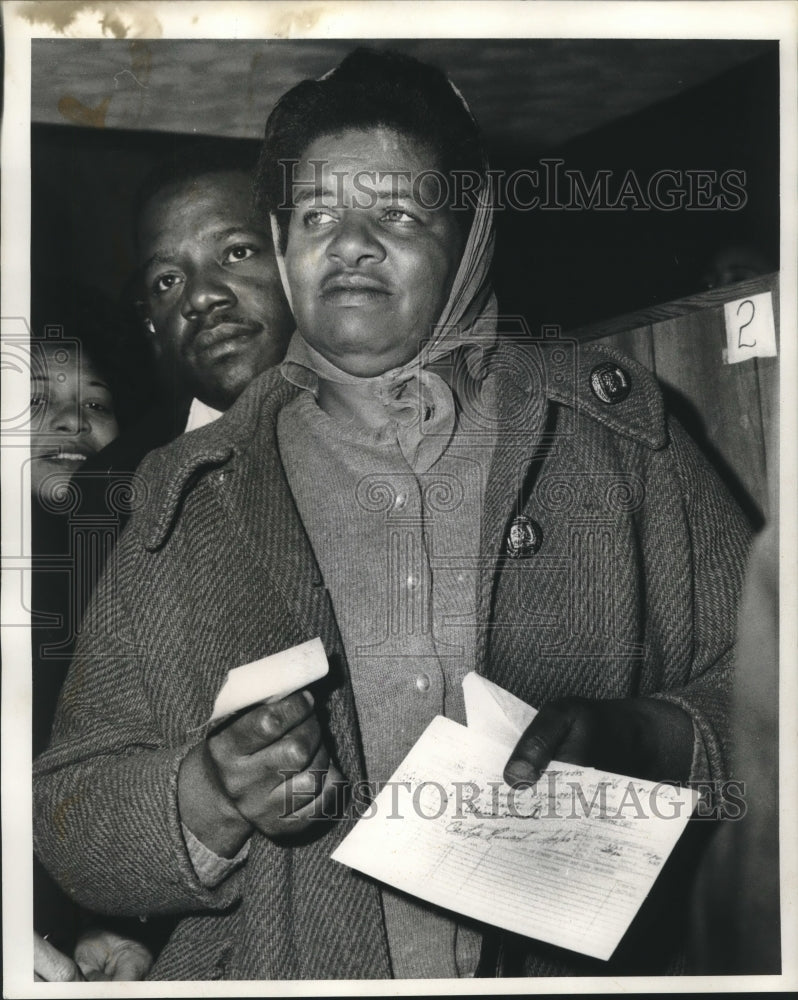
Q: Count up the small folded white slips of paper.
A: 1